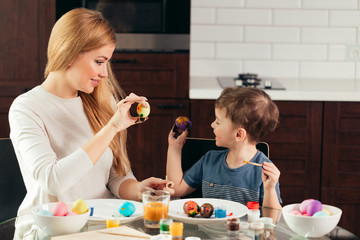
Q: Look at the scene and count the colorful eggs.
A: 14